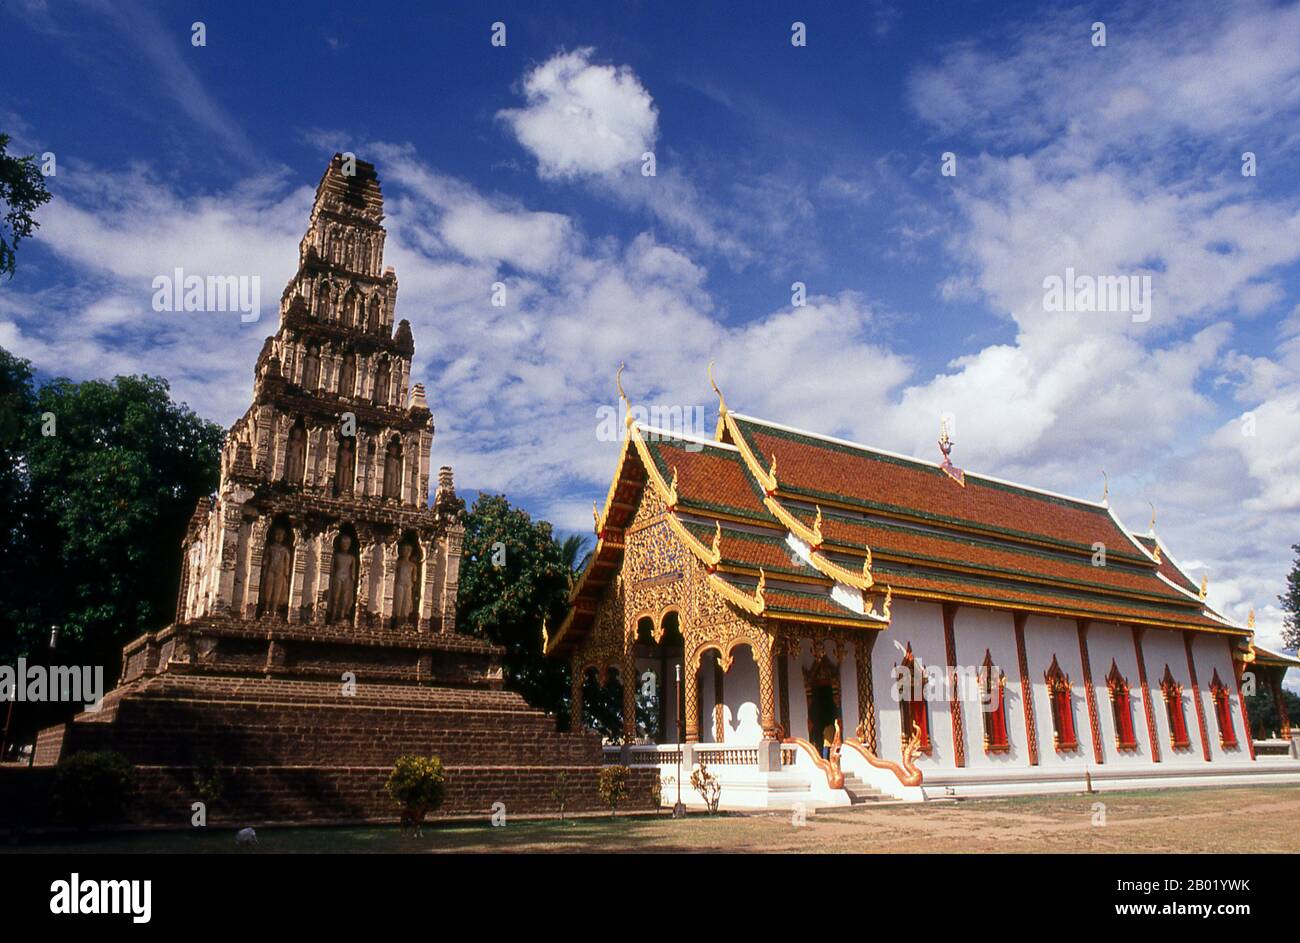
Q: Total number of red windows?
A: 6